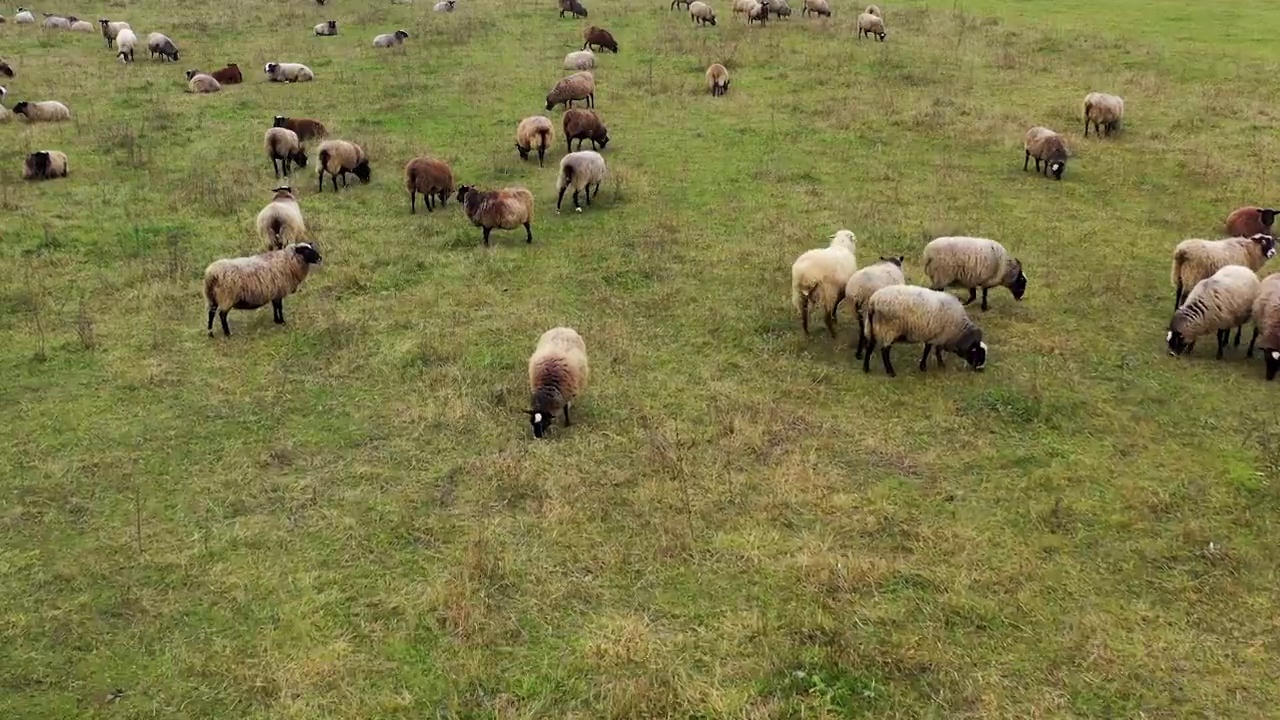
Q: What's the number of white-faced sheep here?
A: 1